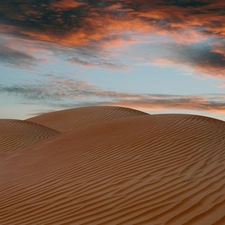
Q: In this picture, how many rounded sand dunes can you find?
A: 3